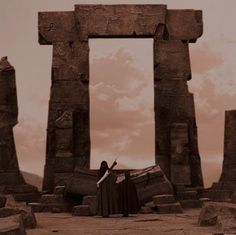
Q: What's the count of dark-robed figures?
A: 2